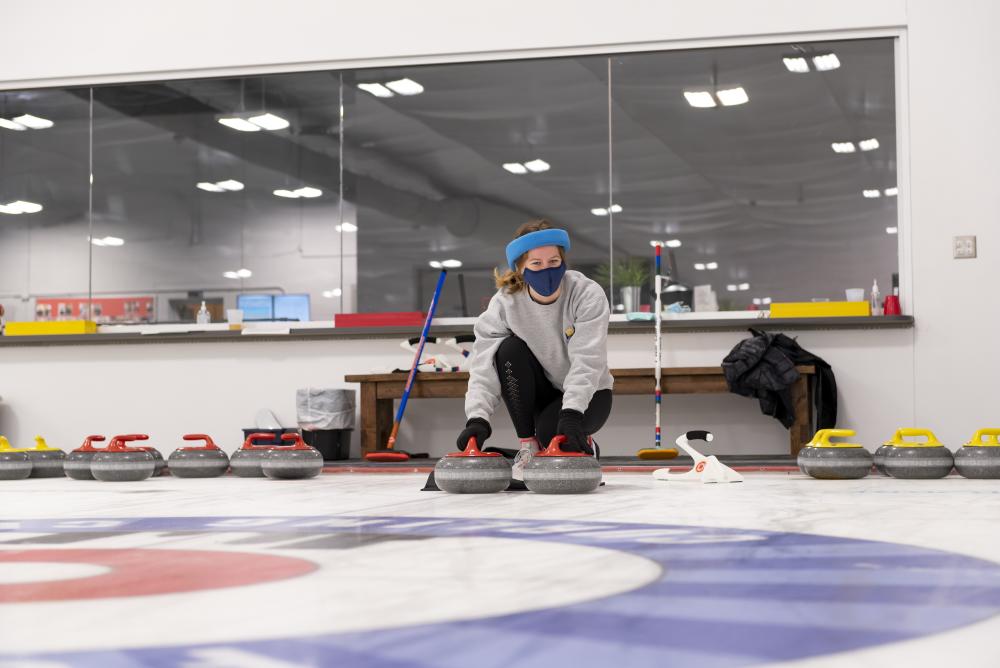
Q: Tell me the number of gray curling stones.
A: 14